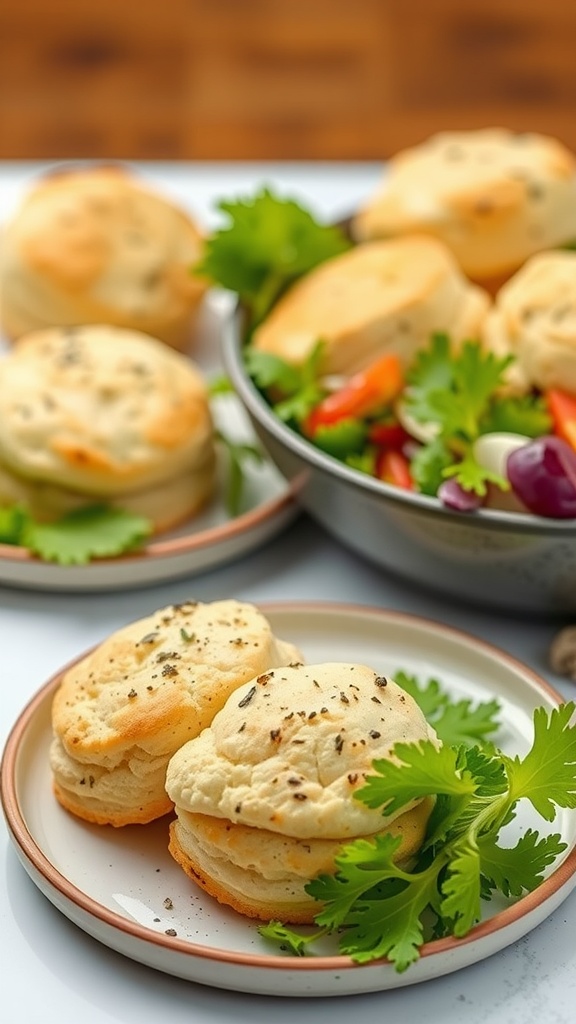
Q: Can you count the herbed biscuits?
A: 7